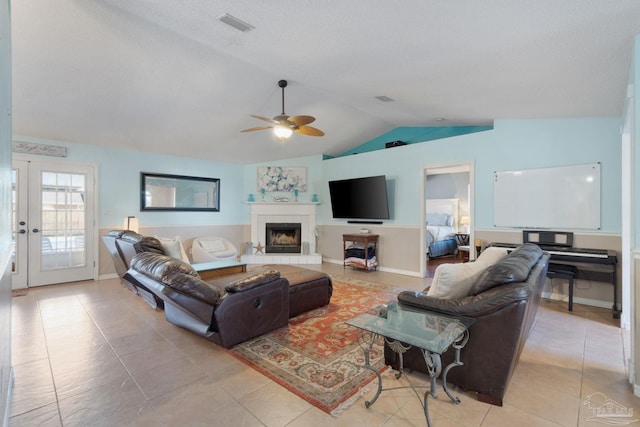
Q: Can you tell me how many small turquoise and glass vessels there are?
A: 4